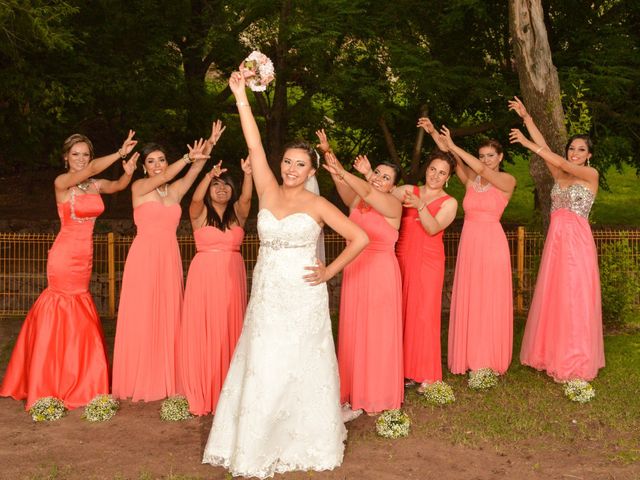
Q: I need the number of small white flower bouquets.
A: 7